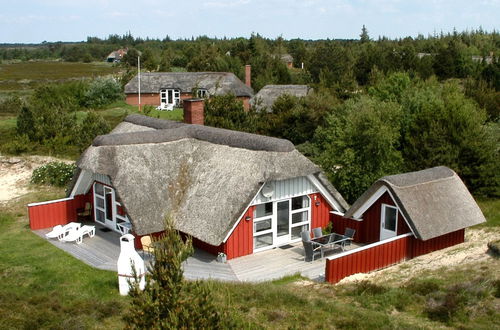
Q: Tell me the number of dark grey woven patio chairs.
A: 4